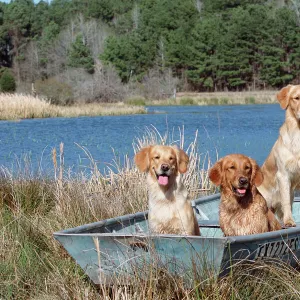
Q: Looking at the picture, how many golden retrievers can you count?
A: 3